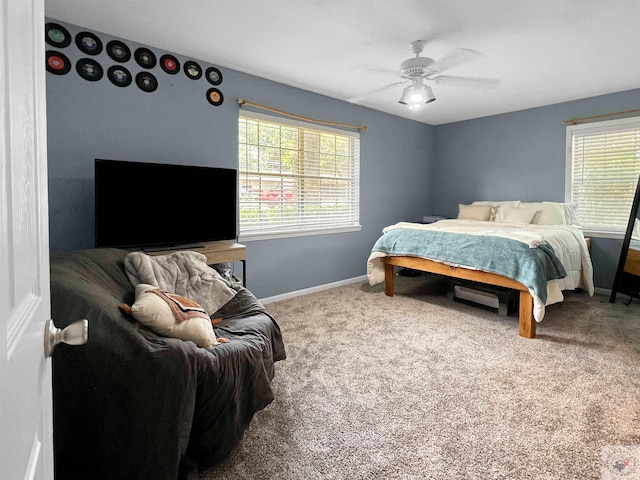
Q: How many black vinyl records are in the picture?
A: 12